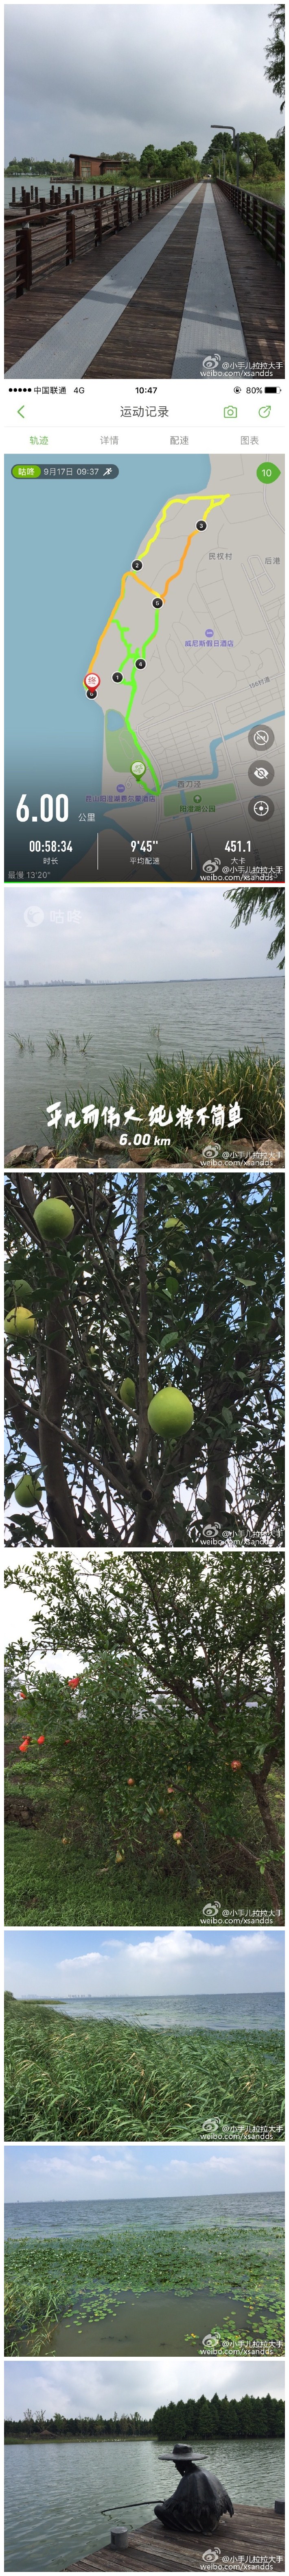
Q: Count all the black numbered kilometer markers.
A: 6